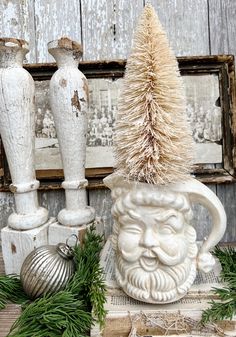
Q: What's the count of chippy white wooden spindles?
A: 2